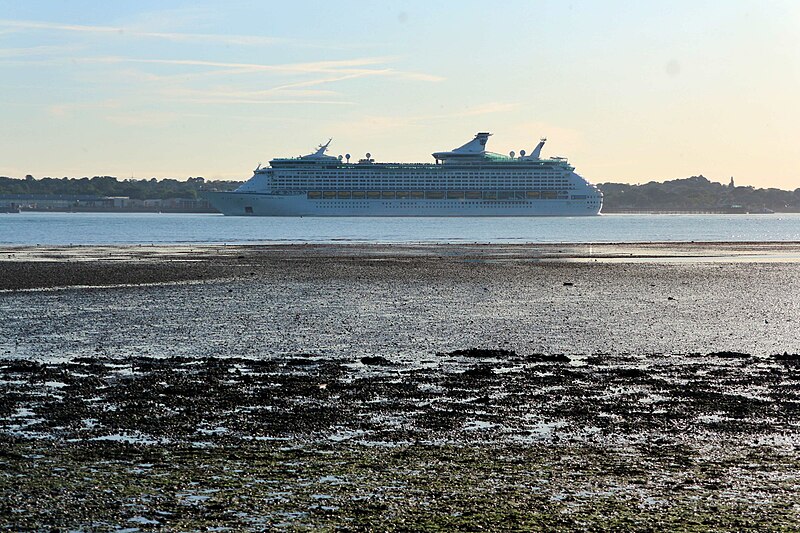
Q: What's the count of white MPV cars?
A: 0